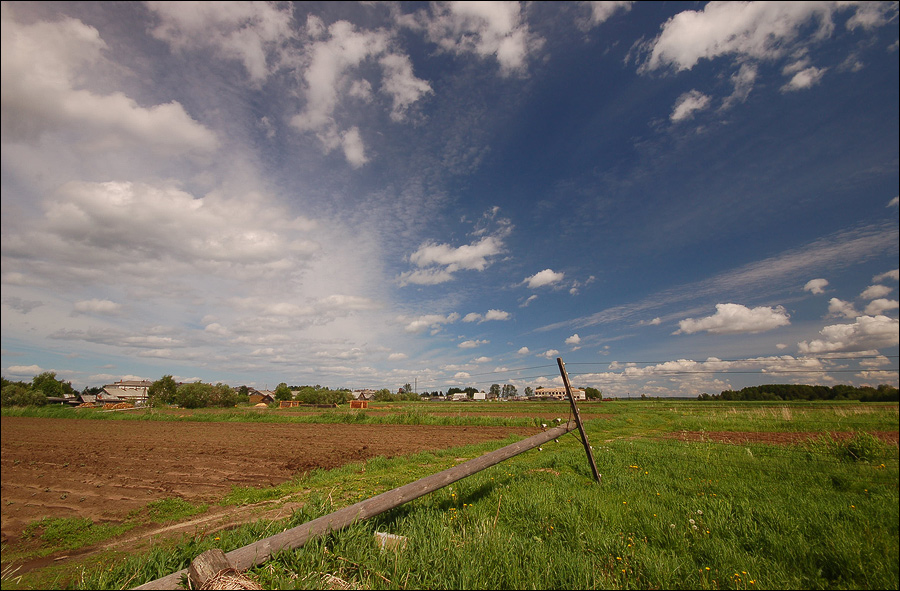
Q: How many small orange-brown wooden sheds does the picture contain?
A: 2